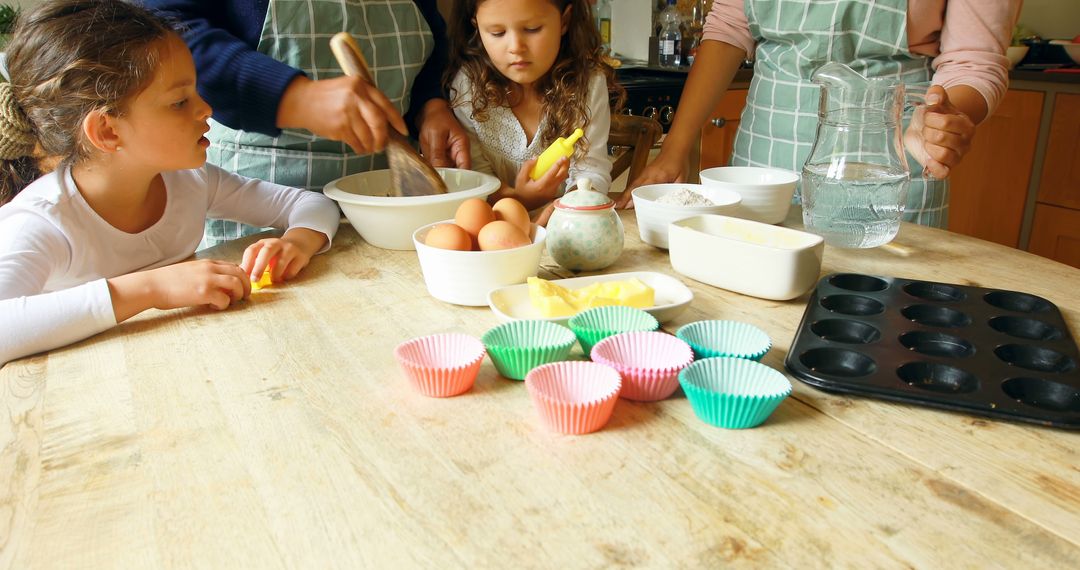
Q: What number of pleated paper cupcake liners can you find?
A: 7